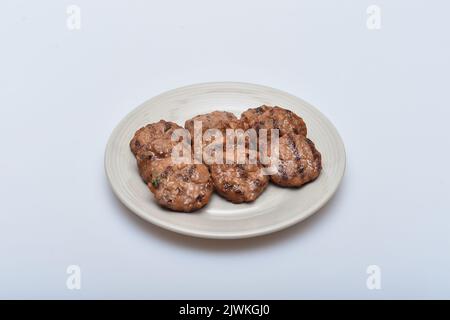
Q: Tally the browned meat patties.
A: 6